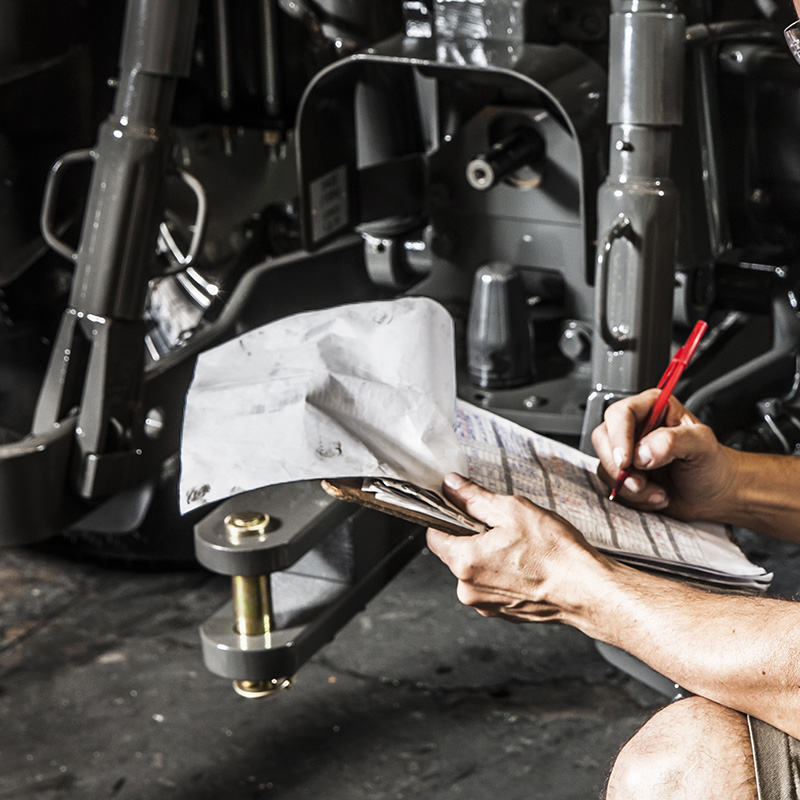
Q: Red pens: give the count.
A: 1